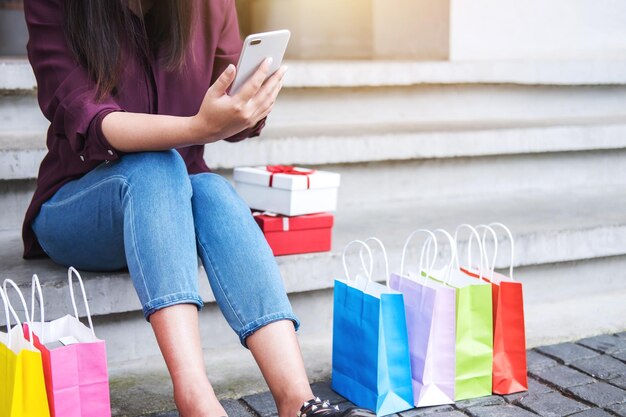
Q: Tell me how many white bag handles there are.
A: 12